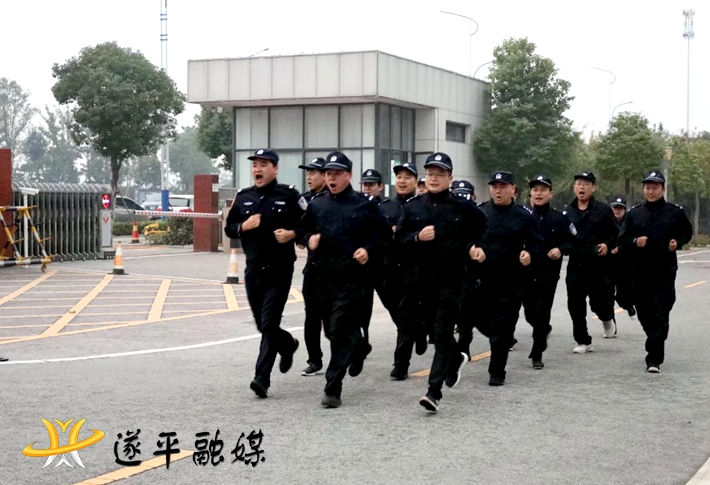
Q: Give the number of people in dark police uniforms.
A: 13